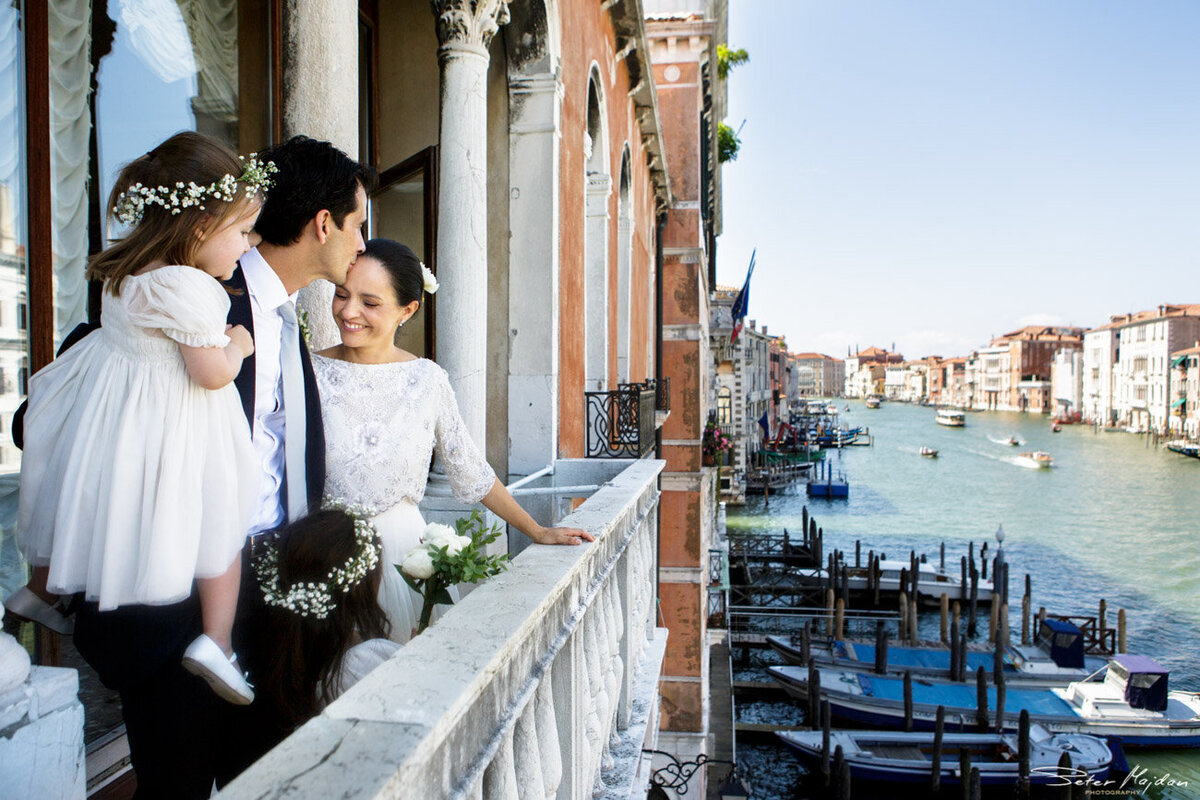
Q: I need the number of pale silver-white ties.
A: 1